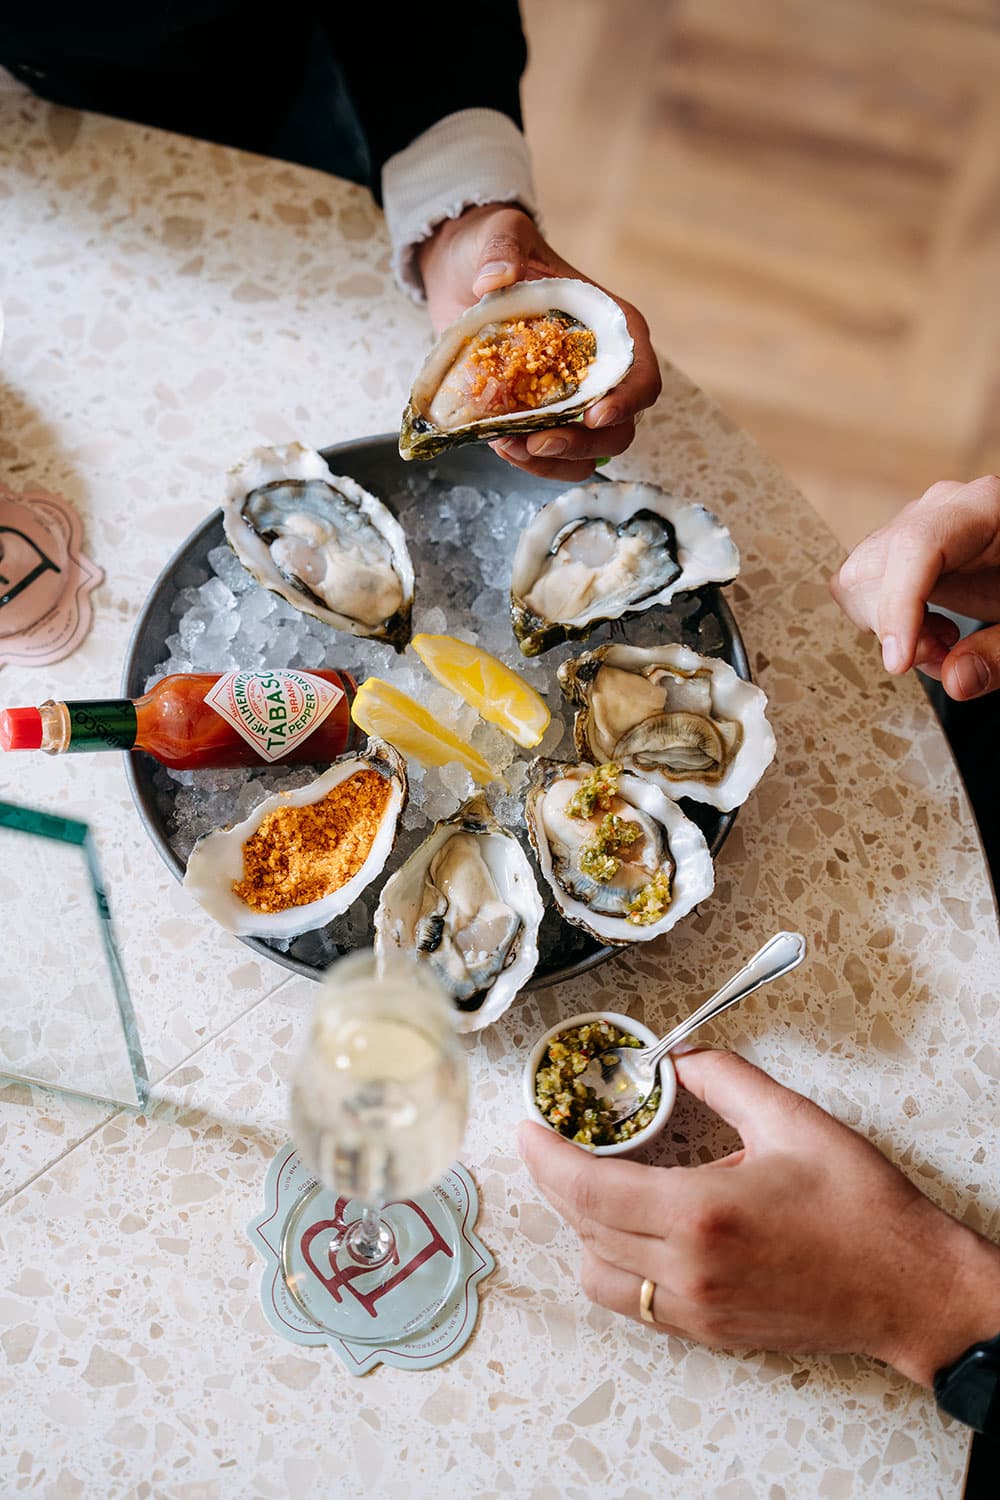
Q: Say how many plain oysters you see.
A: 4